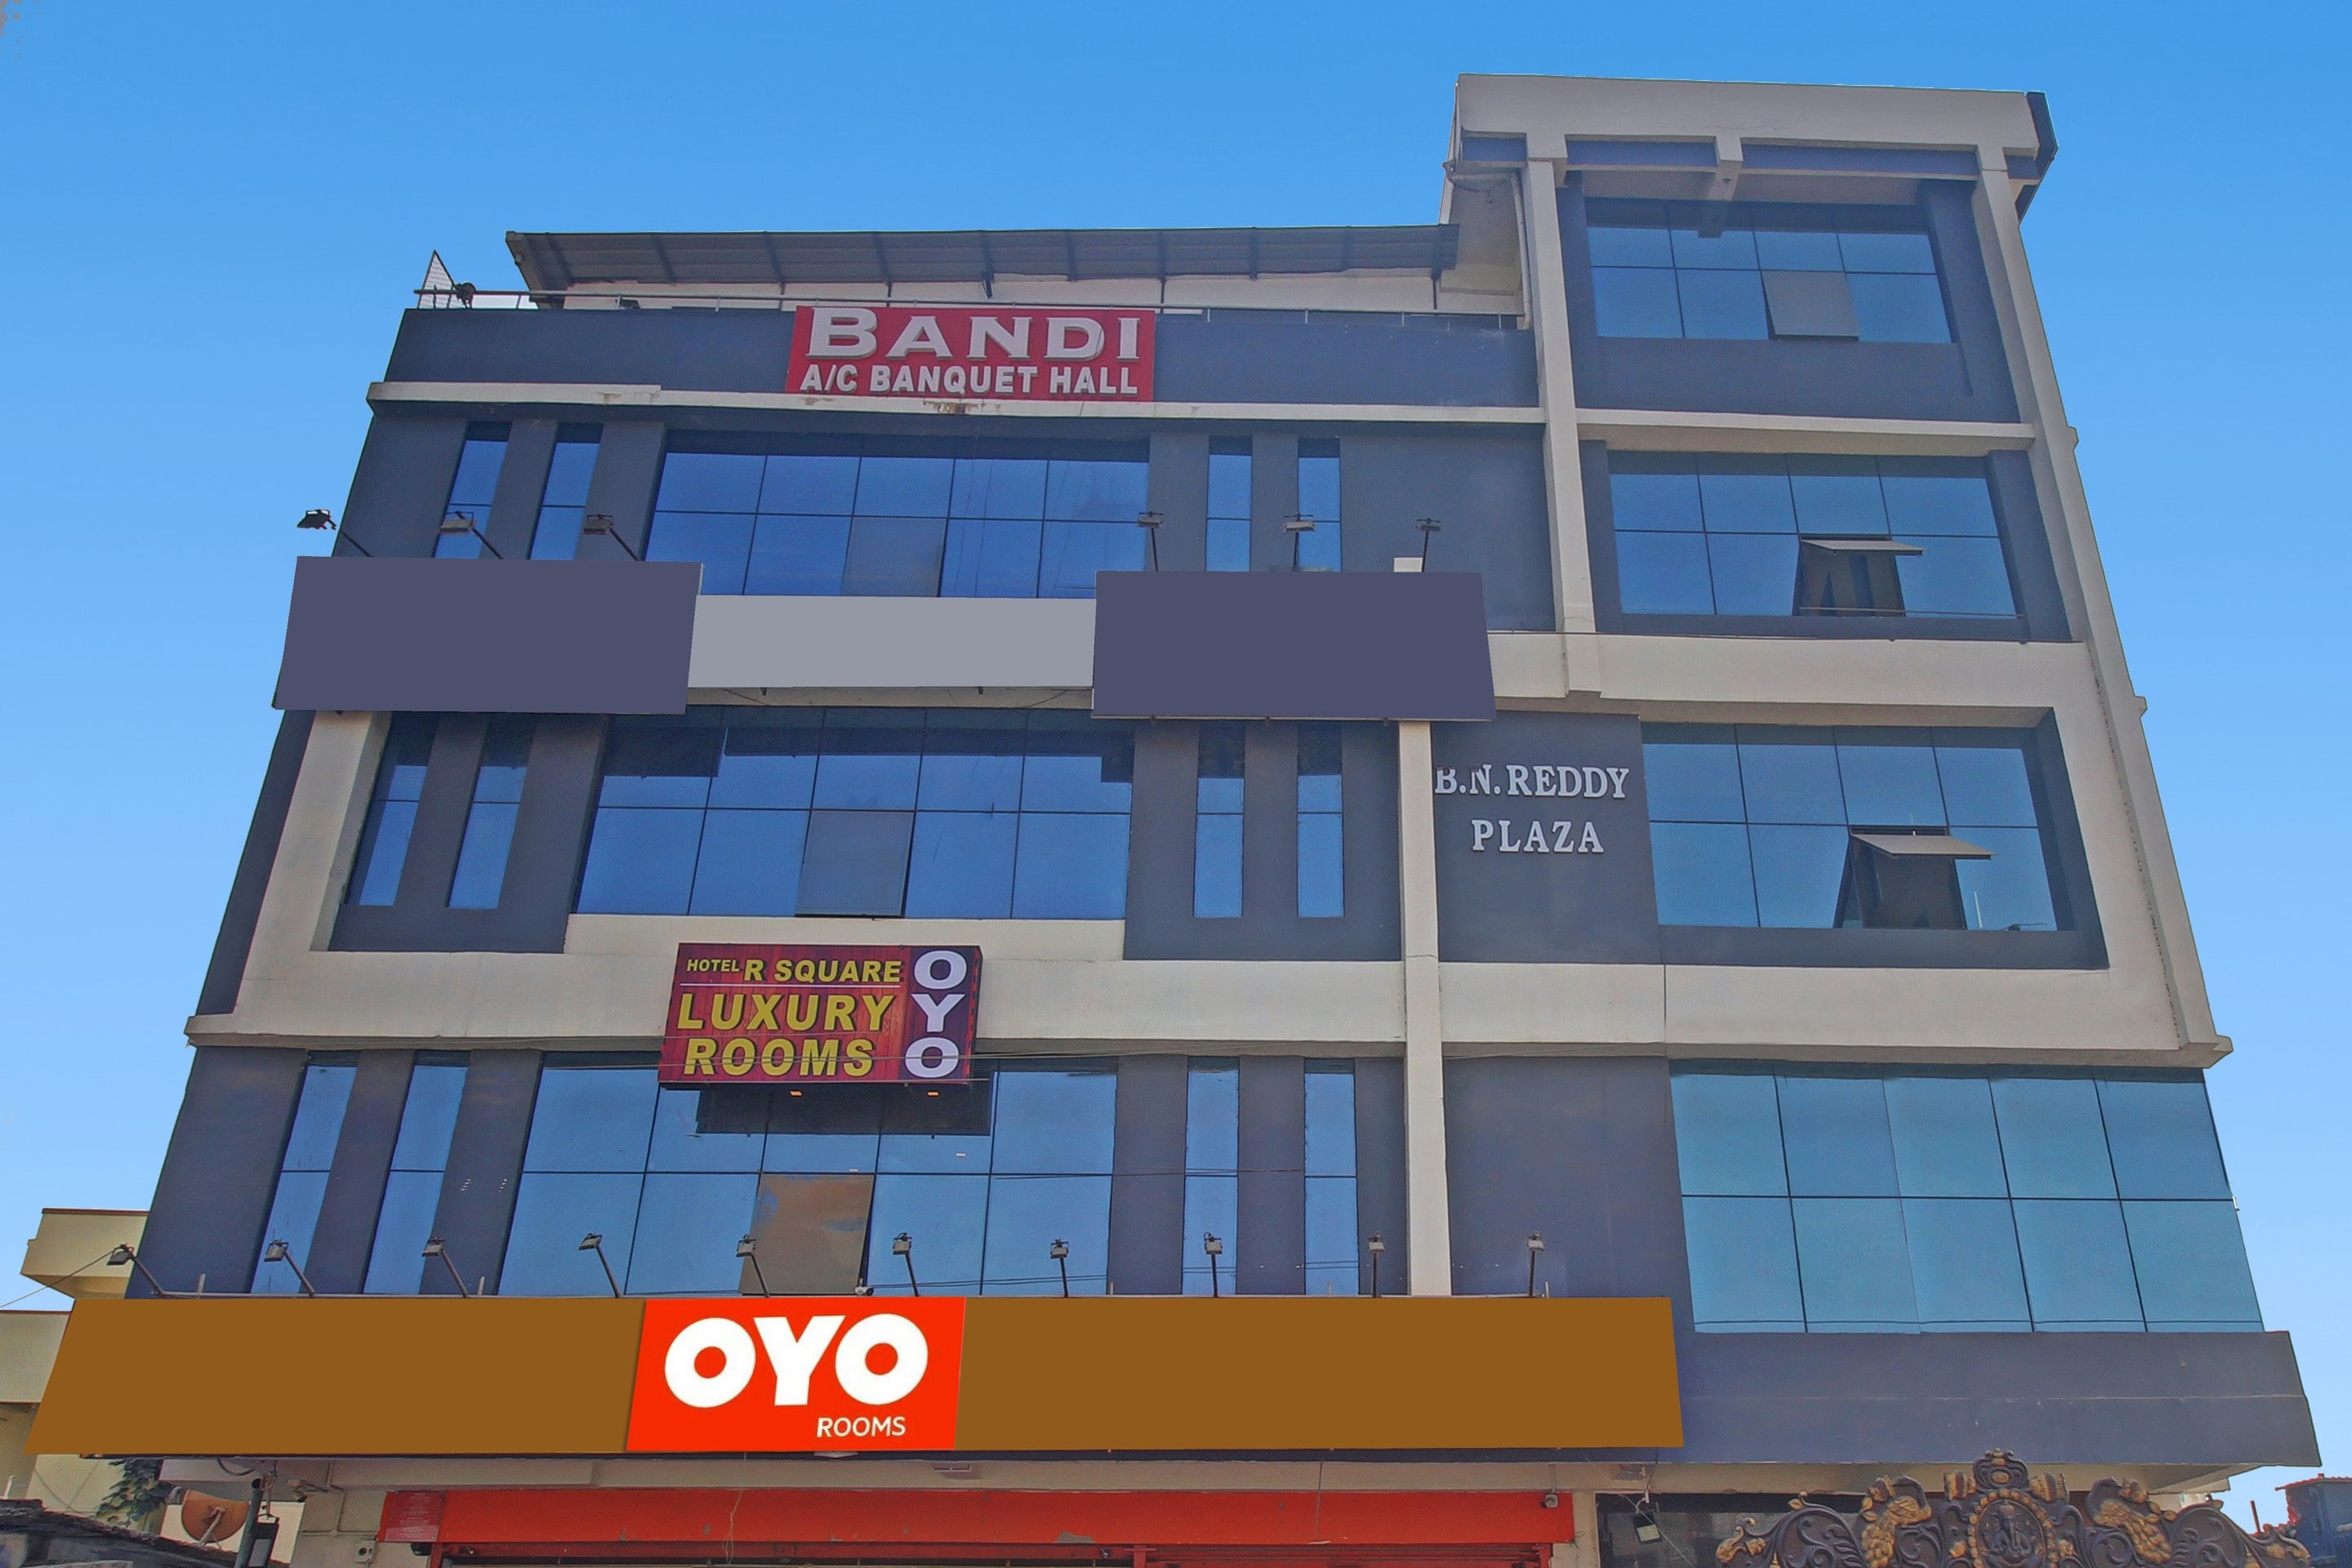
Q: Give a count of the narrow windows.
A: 12